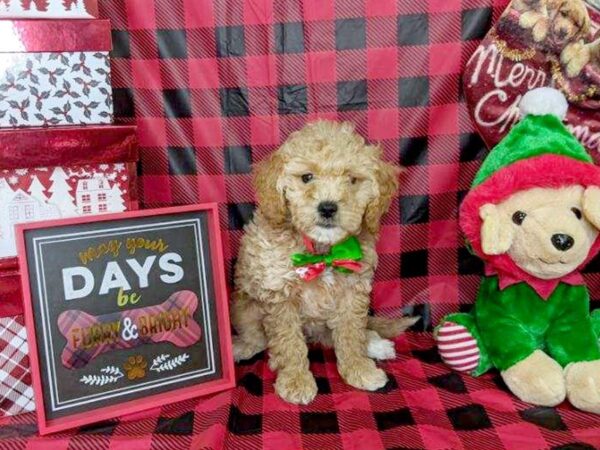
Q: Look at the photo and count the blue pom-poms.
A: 0